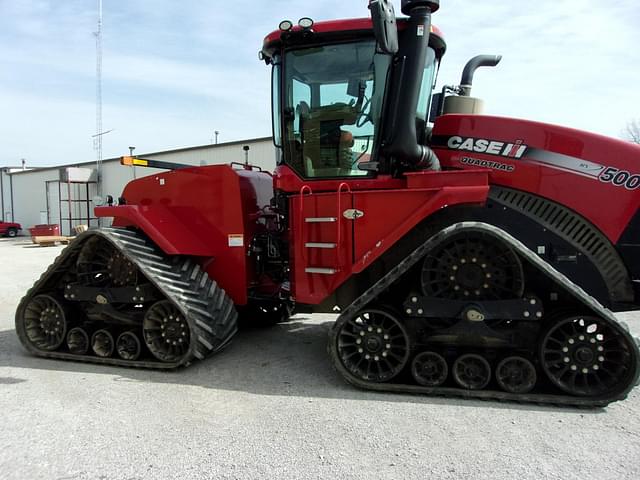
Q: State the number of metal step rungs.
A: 3